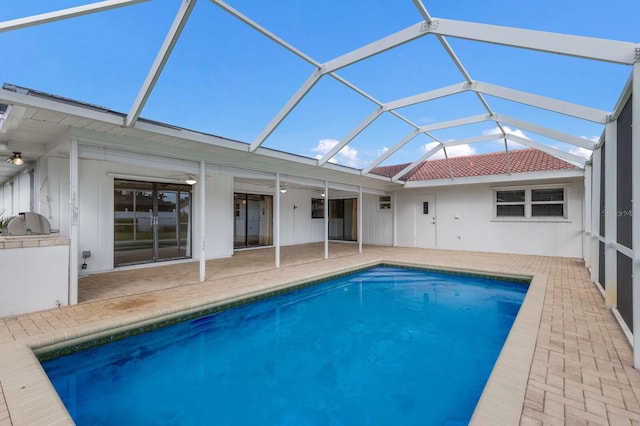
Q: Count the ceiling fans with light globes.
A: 3